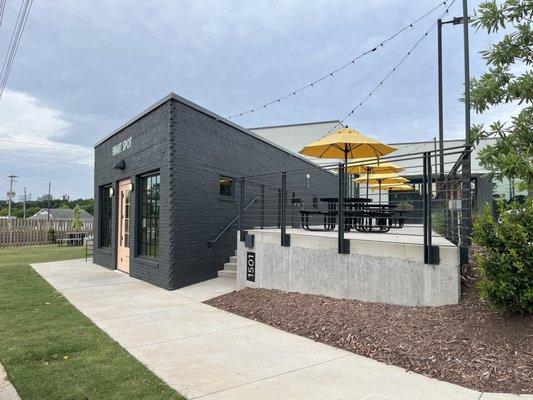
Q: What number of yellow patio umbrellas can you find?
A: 4